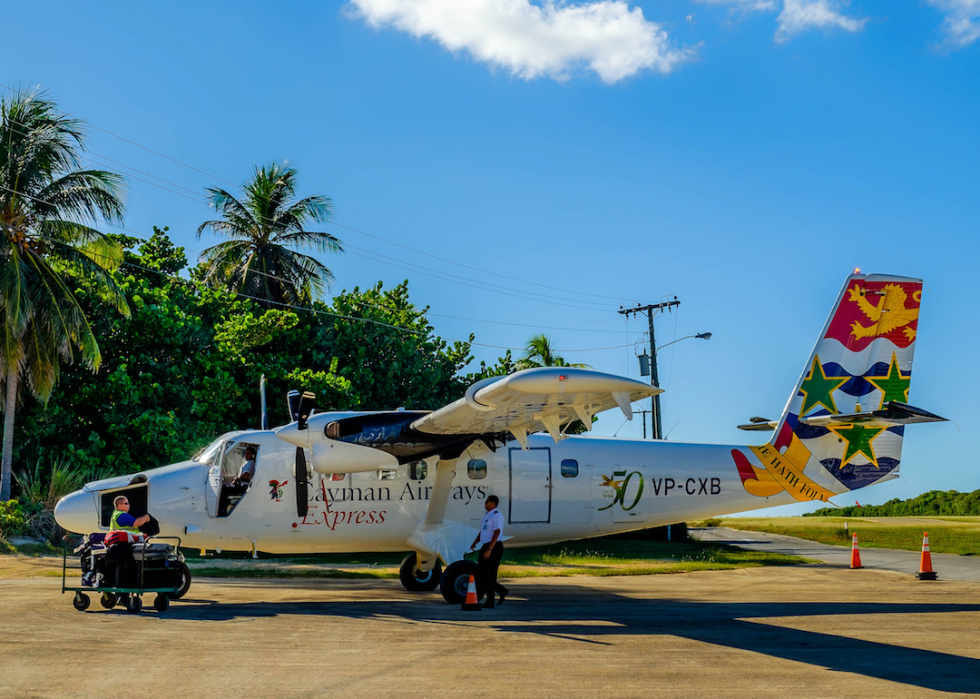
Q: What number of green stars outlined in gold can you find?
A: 3